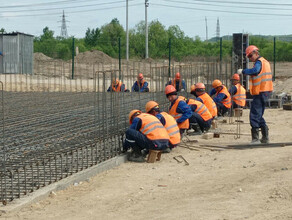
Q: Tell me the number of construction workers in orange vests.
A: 11